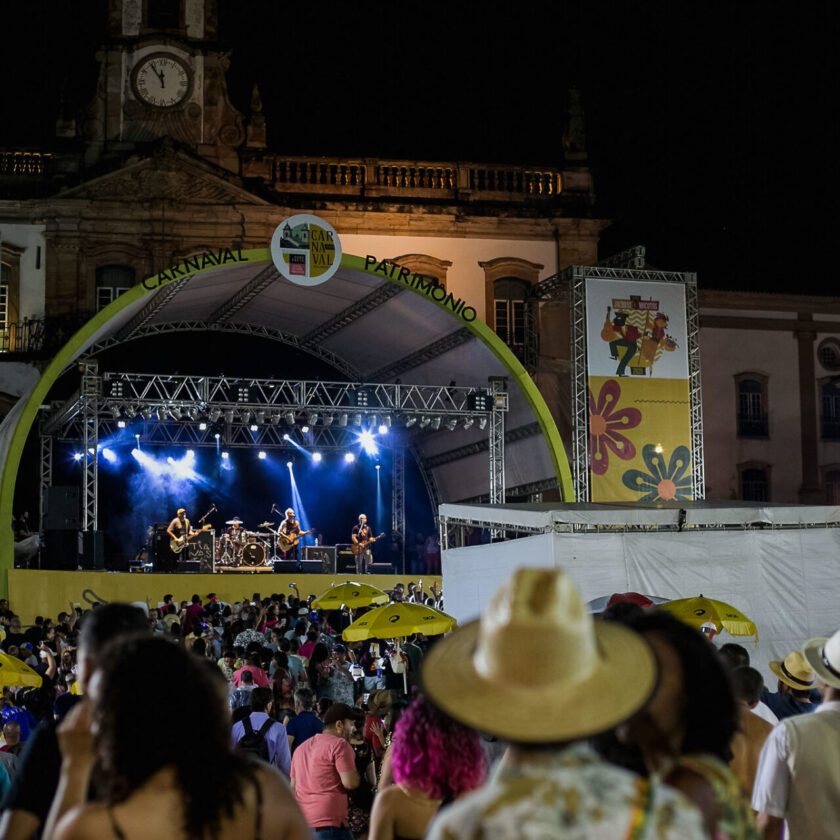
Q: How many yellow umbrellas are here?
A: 4